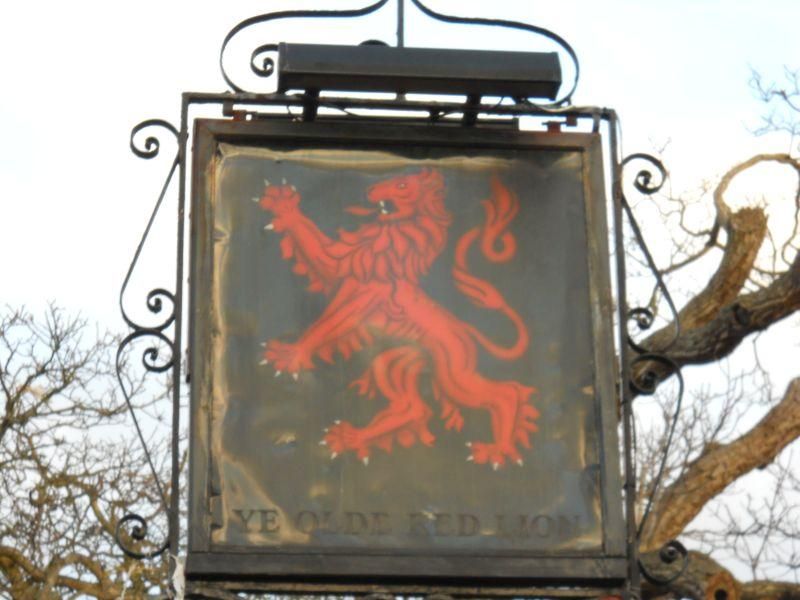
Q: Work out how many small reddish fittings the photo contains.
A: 2